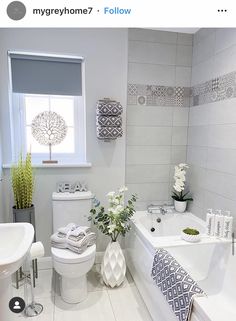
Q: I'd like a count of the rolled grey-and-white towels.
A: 3